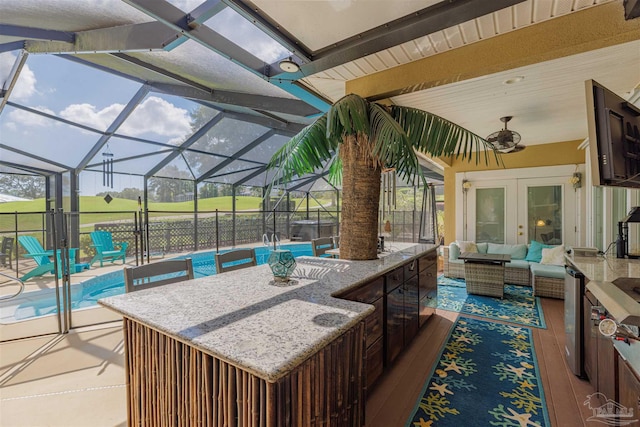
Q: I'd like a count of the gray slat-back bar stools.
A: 3